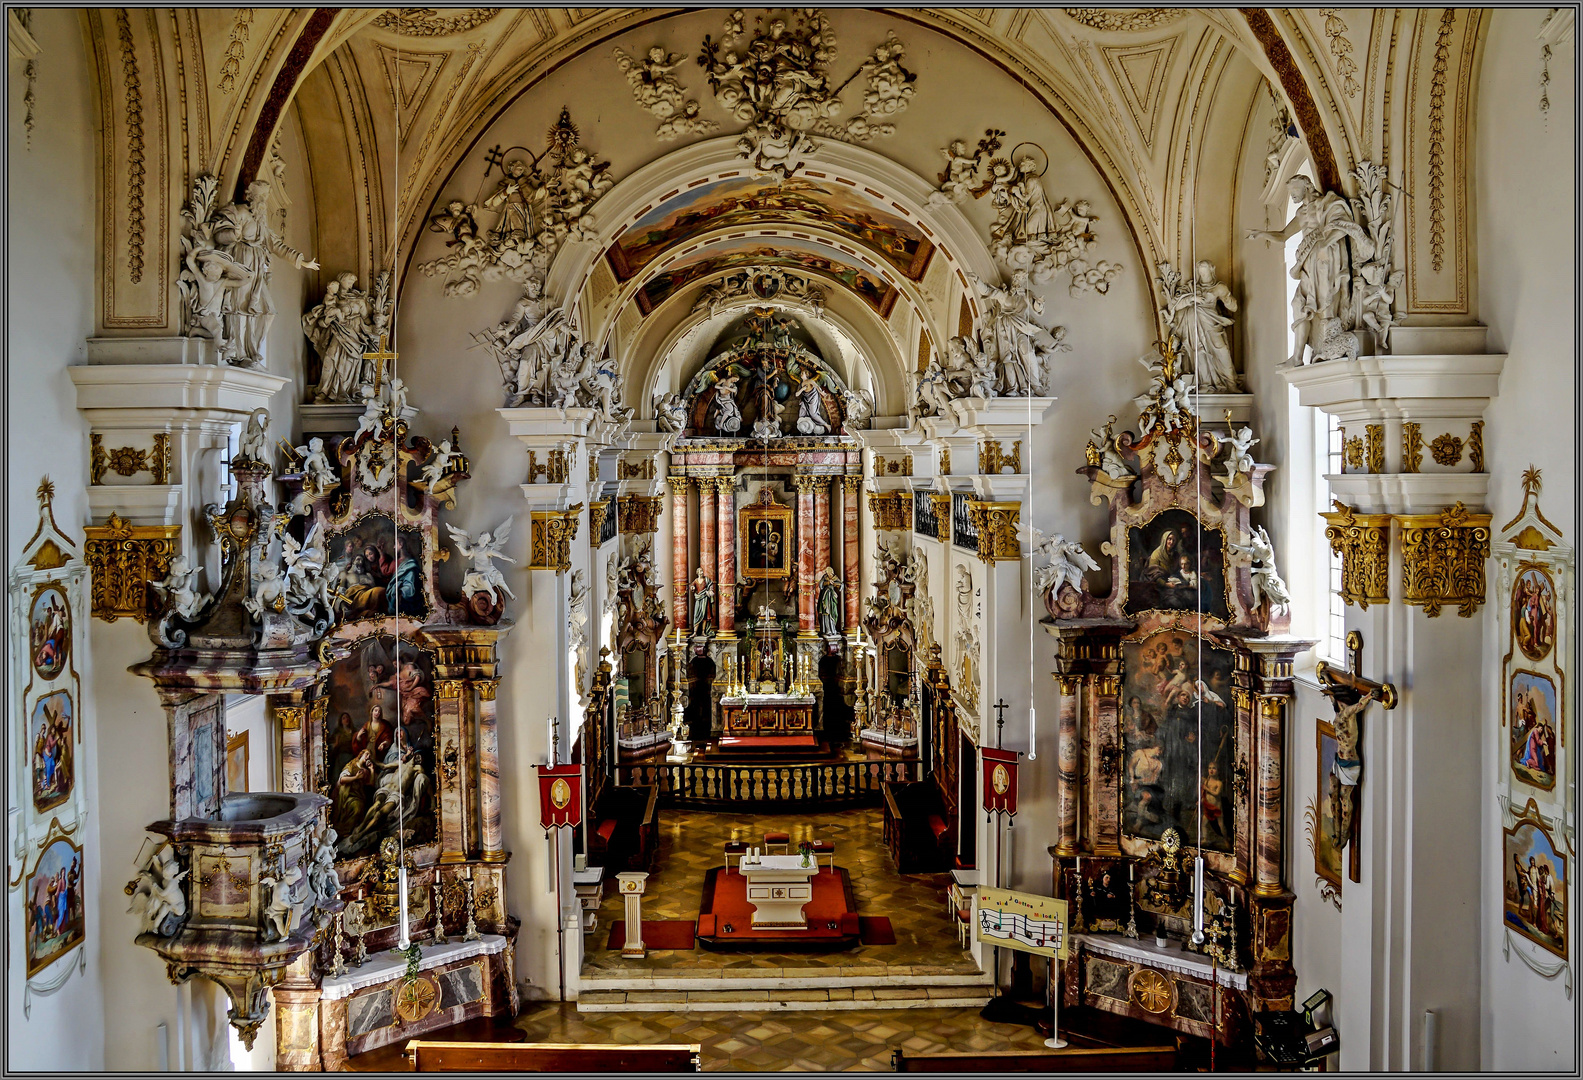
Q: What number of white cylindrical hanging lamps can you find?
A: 4